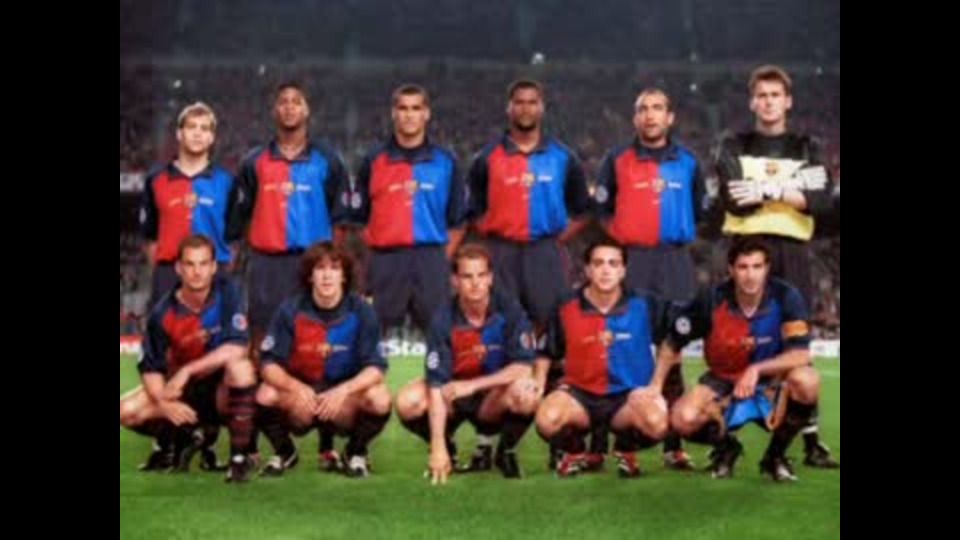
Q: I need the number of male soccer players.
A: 11